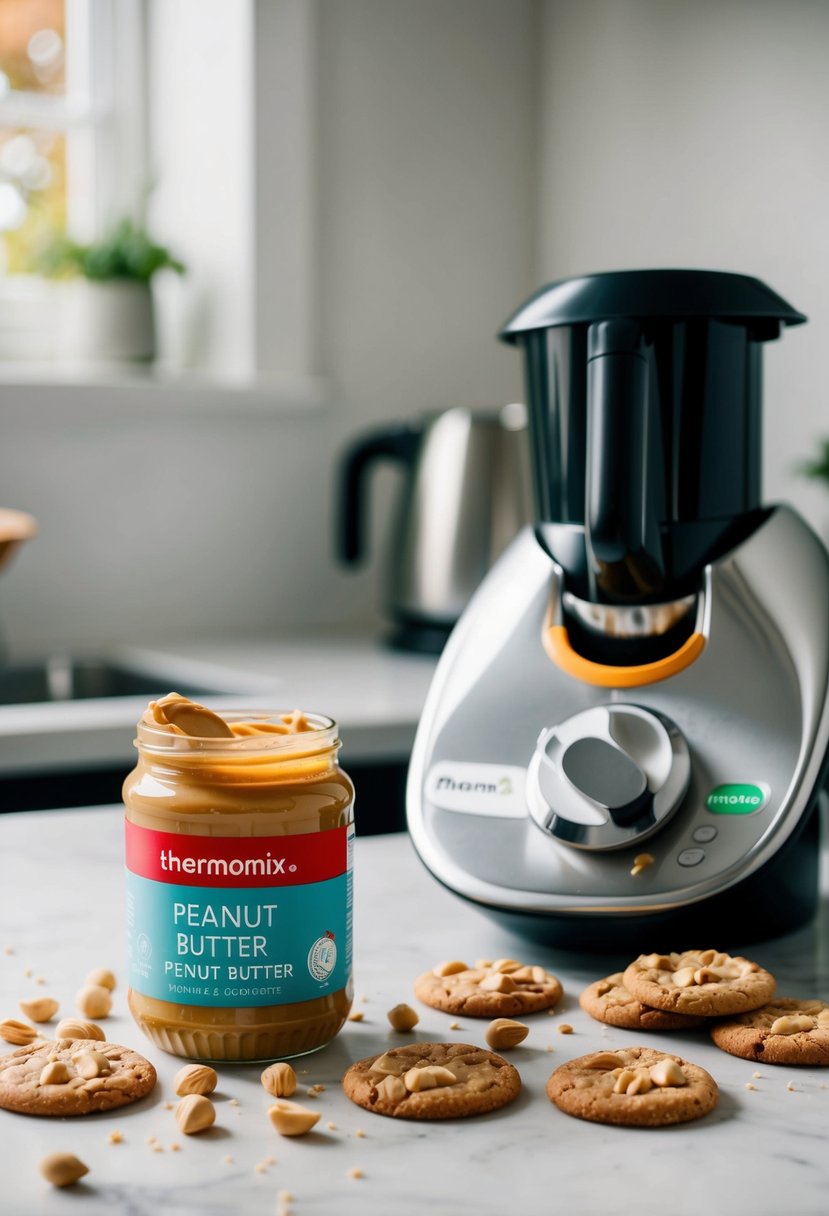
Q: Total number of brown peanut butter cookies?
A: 7